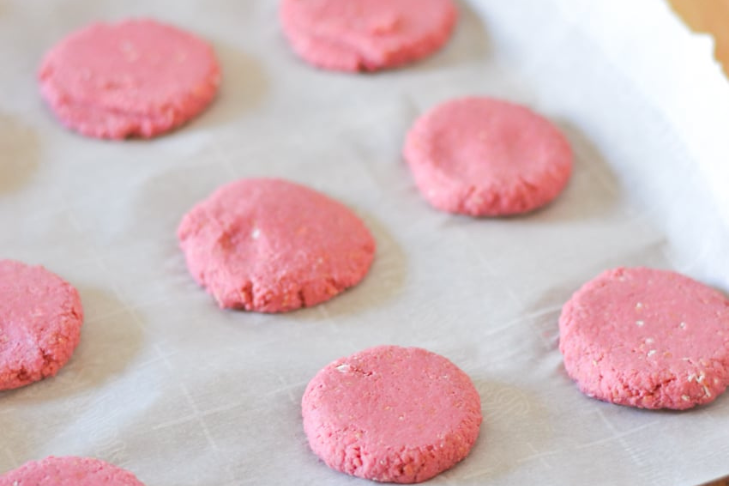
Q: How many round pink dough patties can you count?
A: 8